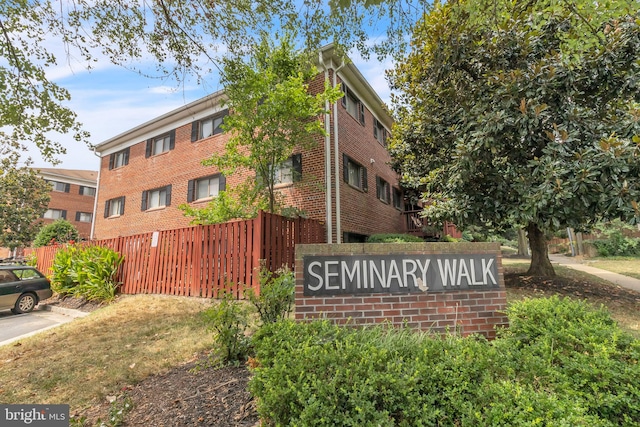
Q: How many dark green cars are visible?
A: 1